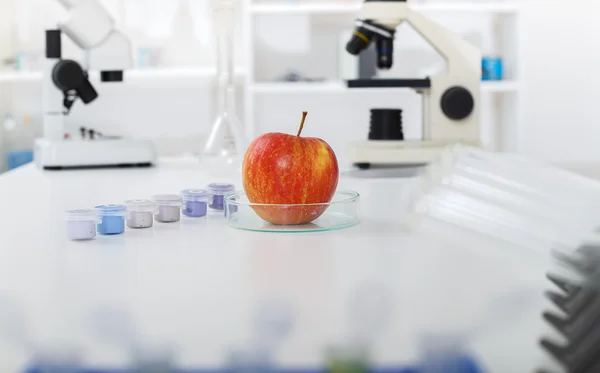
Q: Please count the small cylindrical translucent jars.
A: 6